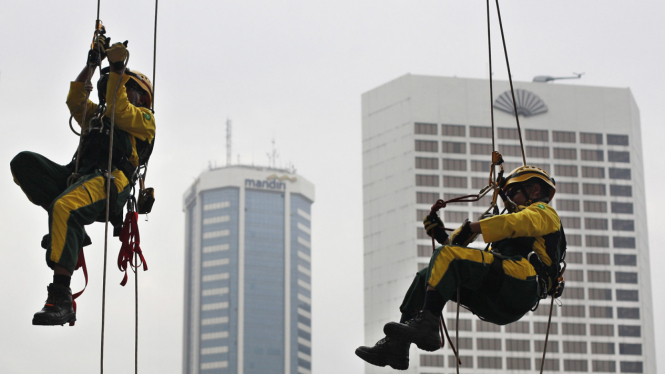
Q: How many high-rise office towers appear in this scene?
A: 2